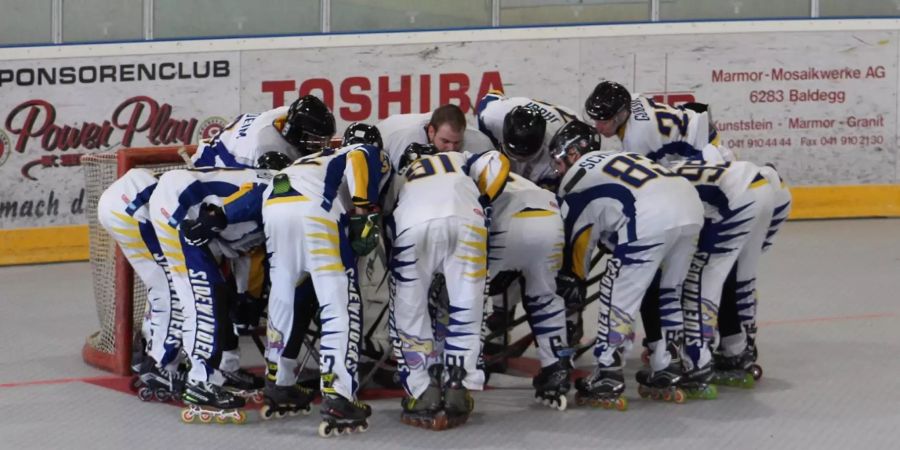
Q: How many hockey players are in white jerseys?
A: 12